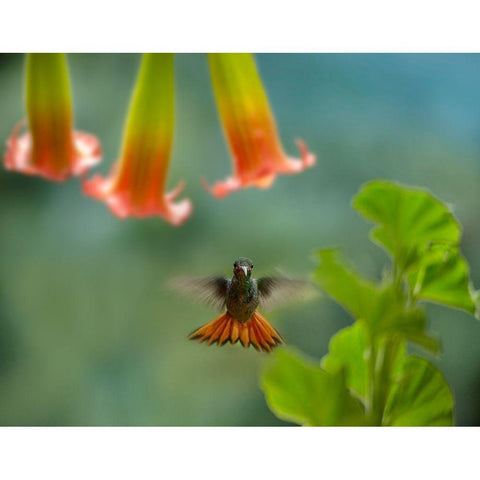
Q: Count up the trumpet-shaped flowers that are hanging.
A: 3